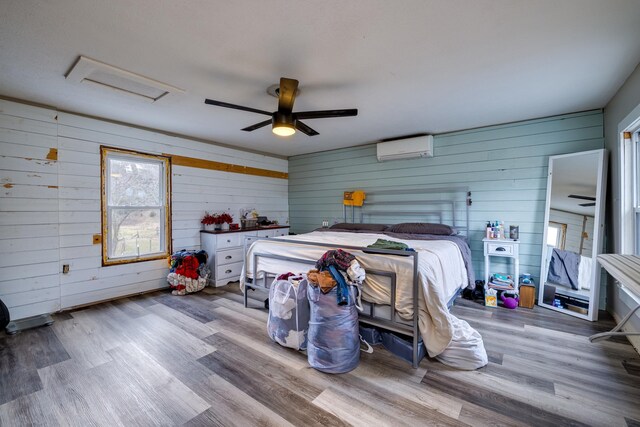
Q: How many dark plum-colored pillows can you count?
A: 2